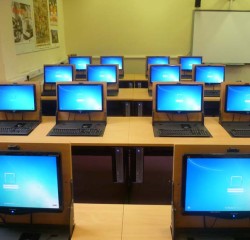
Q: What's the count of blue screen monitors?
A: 14